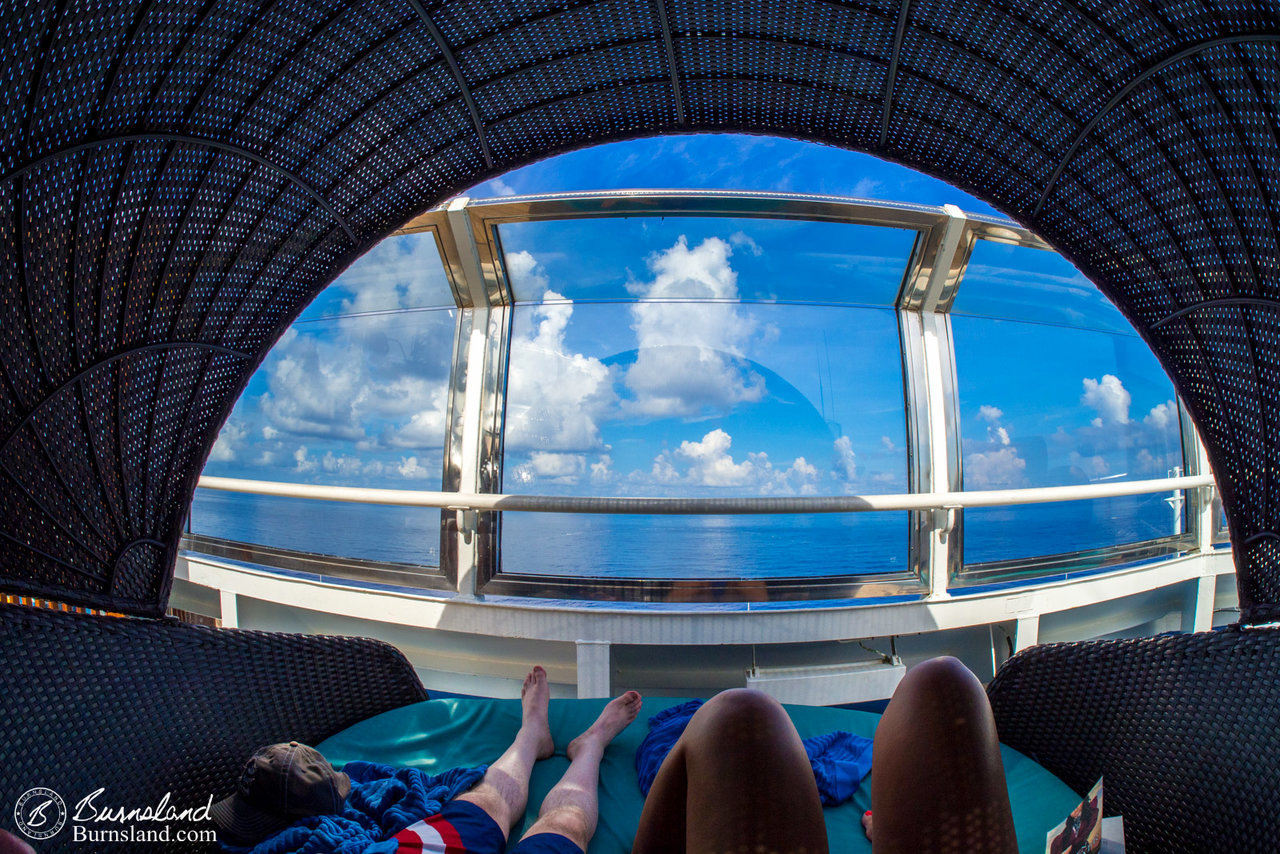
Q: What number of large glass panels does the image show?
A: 3